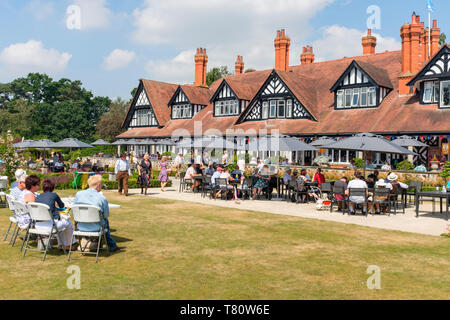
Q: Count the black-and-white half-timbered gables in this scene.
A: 6